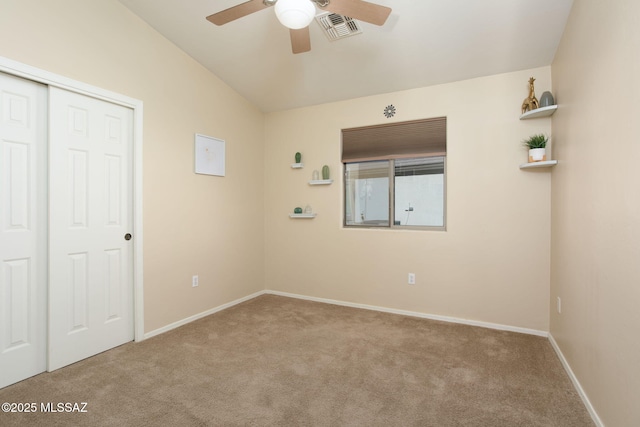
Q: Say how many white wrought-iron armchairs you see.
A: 0